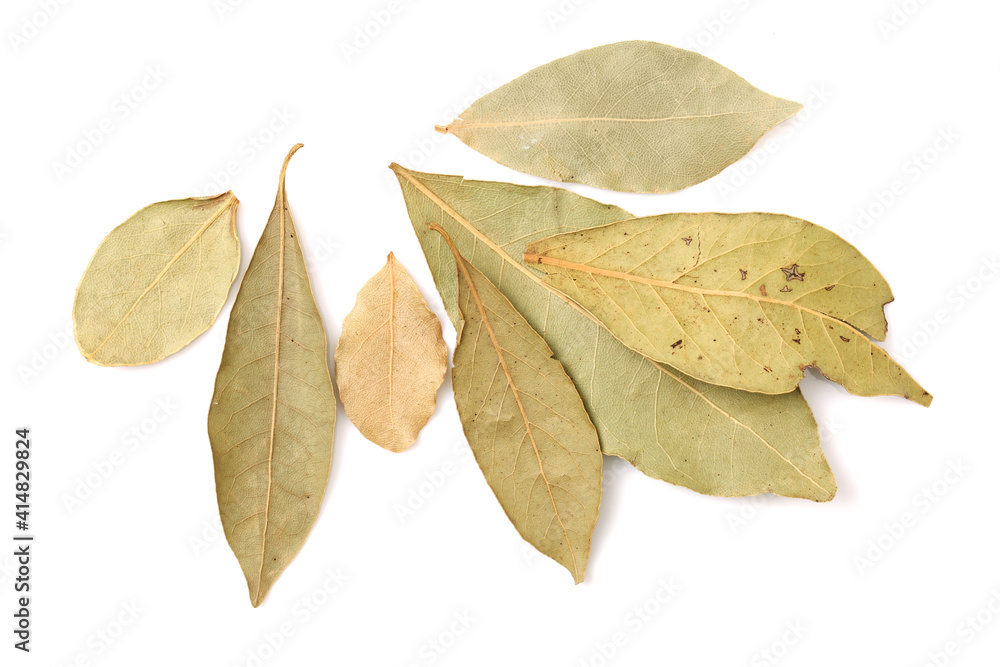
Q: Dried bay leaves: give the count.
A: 7